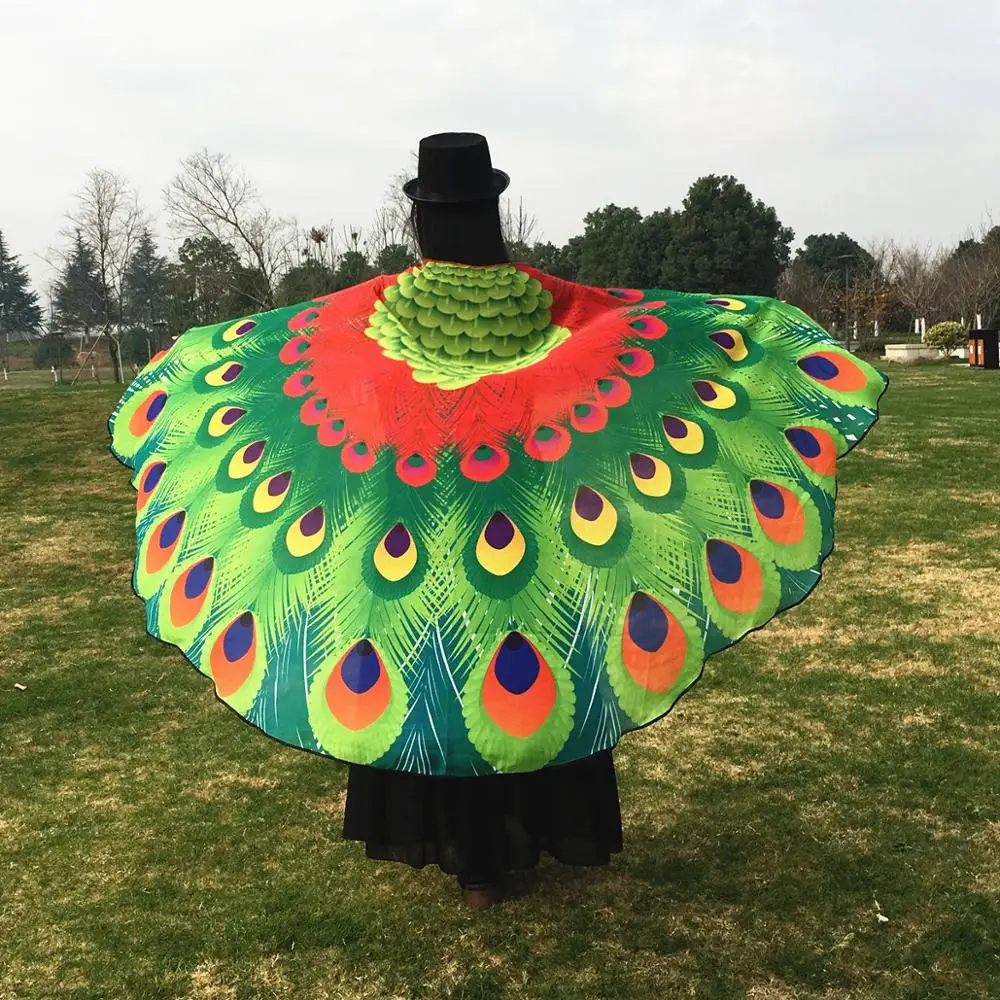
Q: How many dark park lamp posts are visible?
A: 3